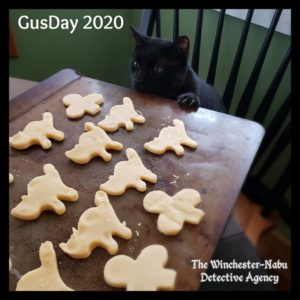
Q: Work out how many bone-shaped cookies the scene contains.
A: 0